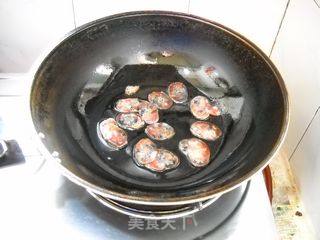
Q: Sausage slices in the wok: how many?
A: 12